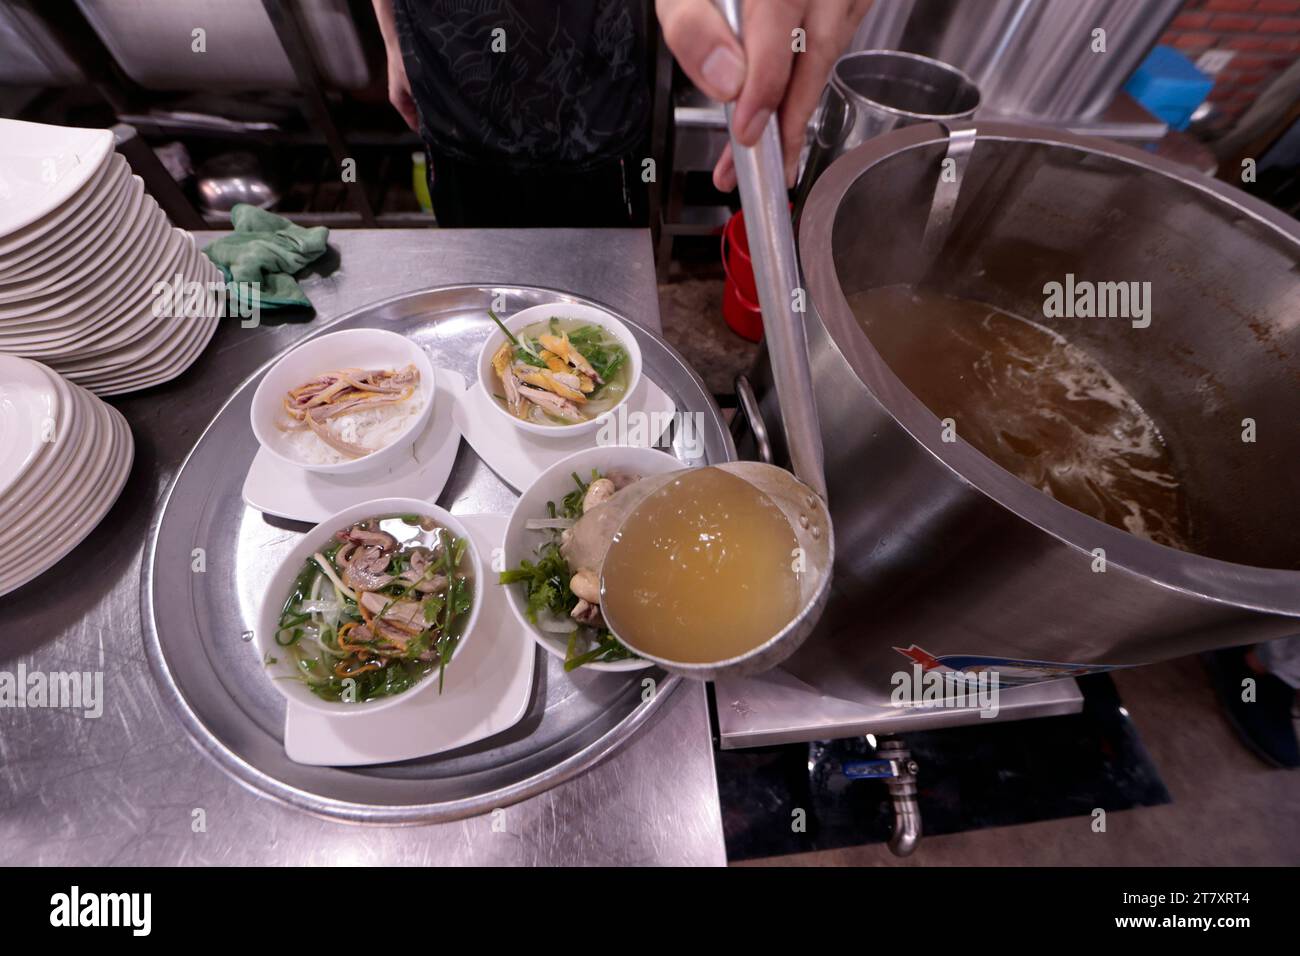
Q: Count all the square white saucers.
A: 3